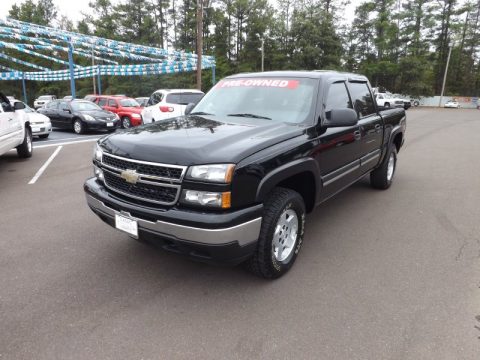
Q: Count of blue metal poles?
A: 4